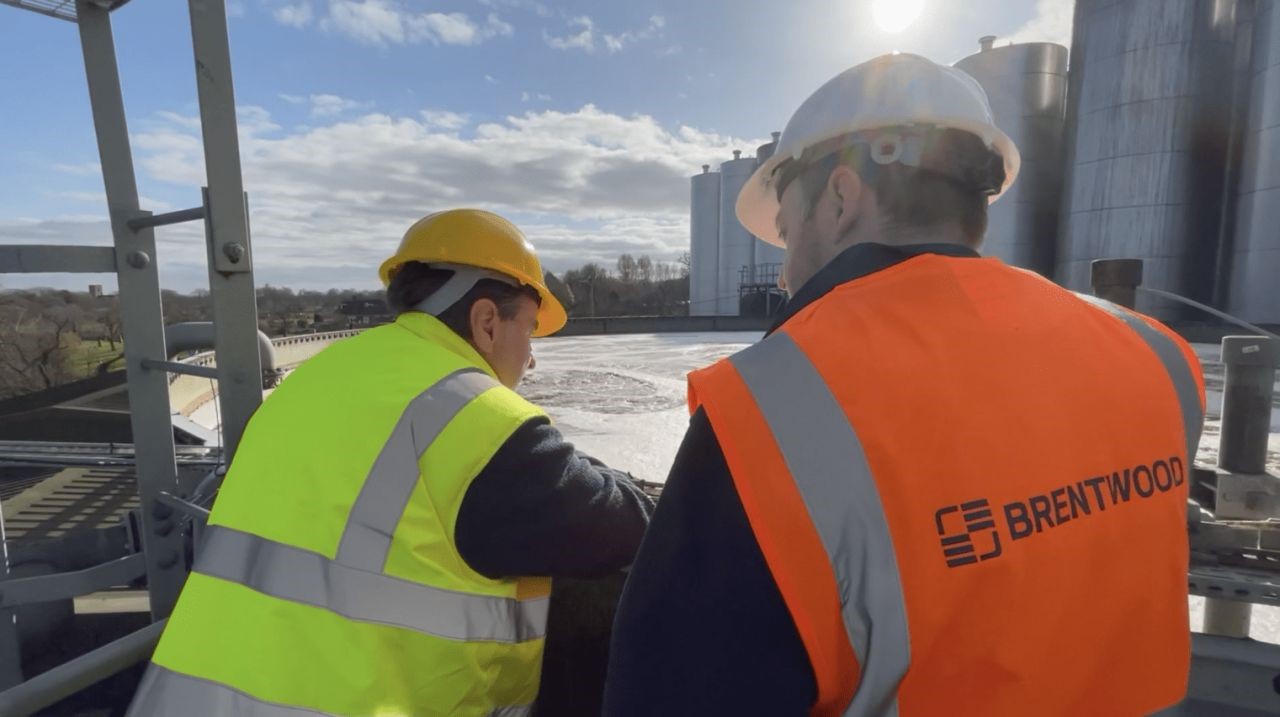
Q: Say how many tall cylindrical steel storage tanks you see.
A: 6